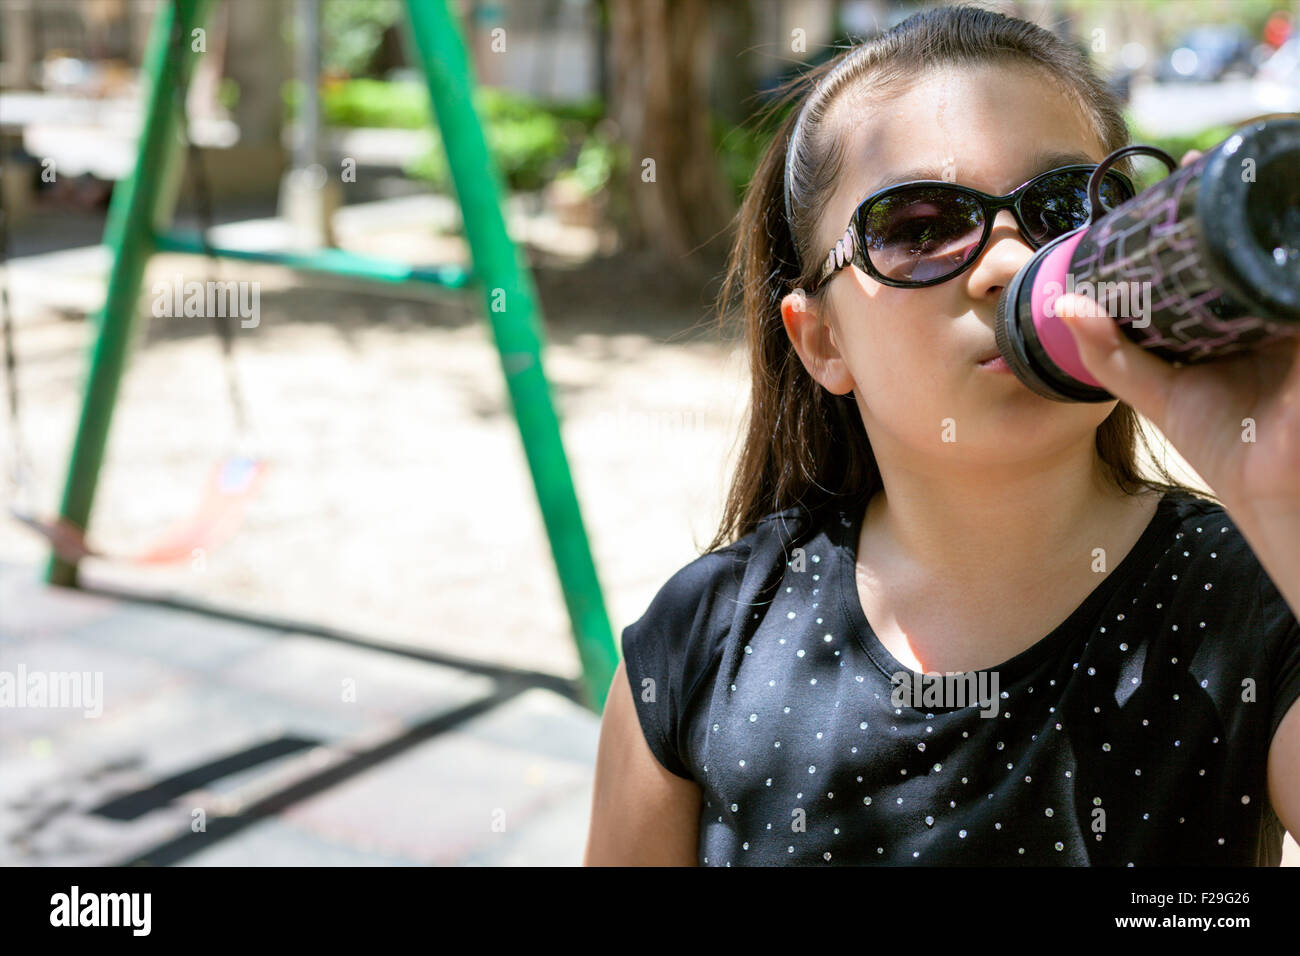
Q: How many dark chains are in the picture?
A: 2